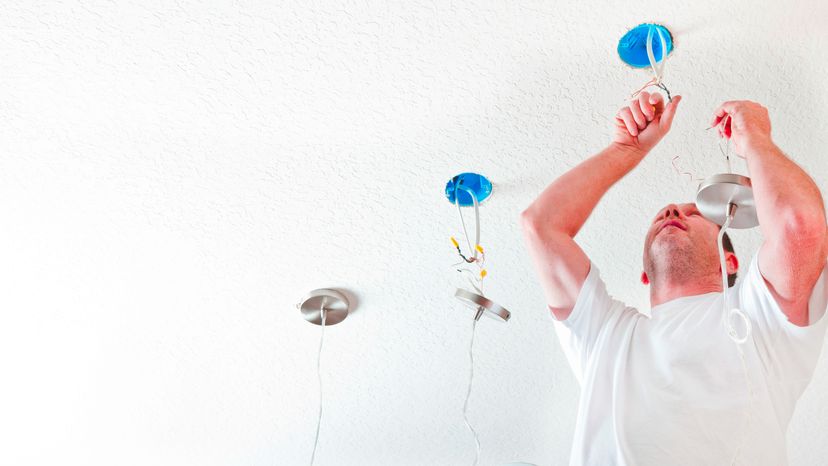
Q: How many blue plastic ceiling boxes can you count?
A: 2